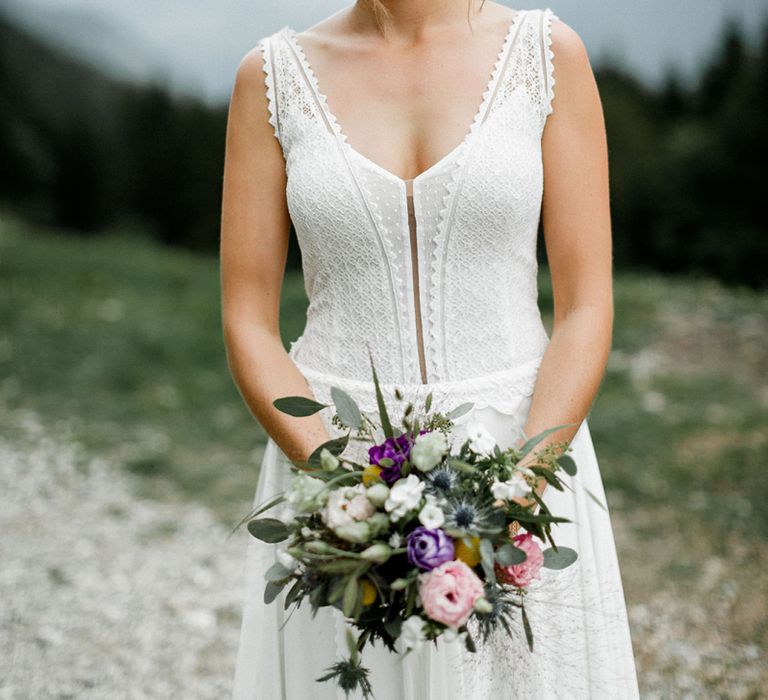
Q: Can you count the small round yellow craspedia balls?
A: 3